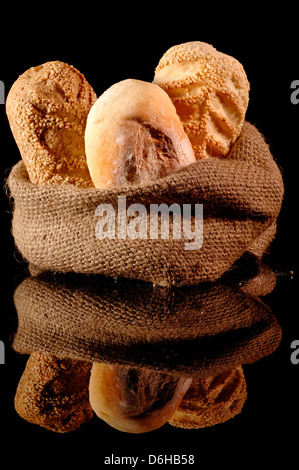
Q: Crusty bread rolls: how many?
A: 3